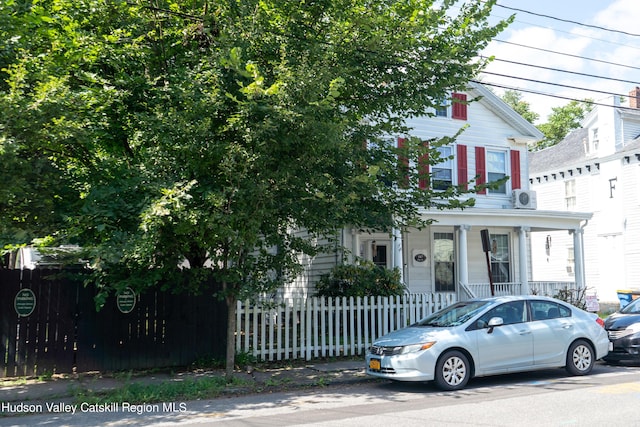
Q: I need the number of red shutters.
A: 6